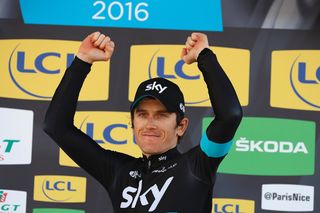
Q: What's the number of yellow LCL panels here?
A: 6